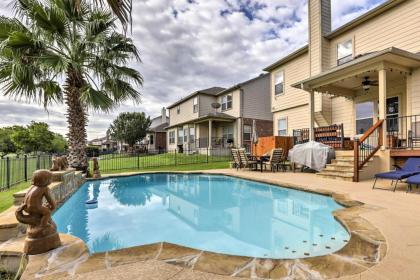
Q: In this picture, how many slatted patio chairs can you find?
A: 3